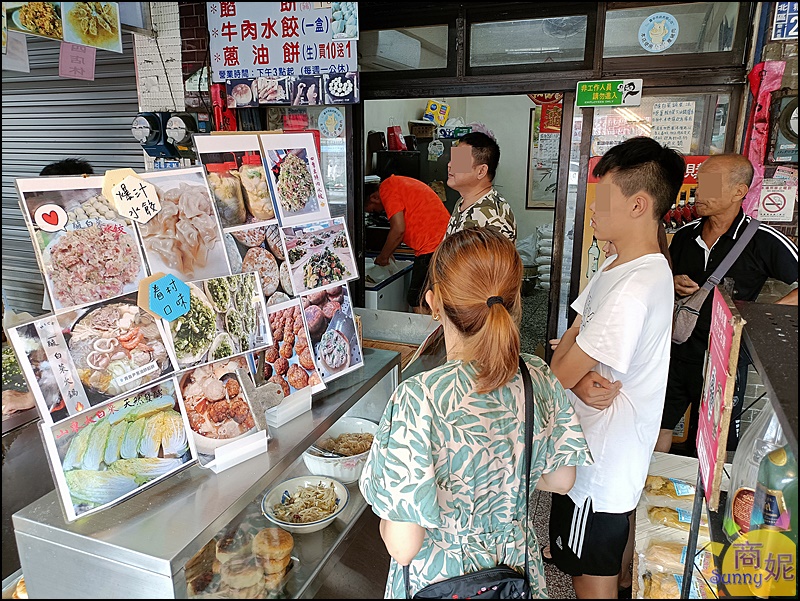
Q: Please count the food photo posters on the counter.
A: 12